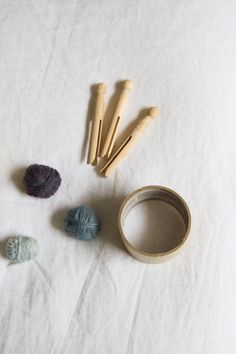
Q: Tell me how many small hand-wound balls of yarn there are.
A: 3